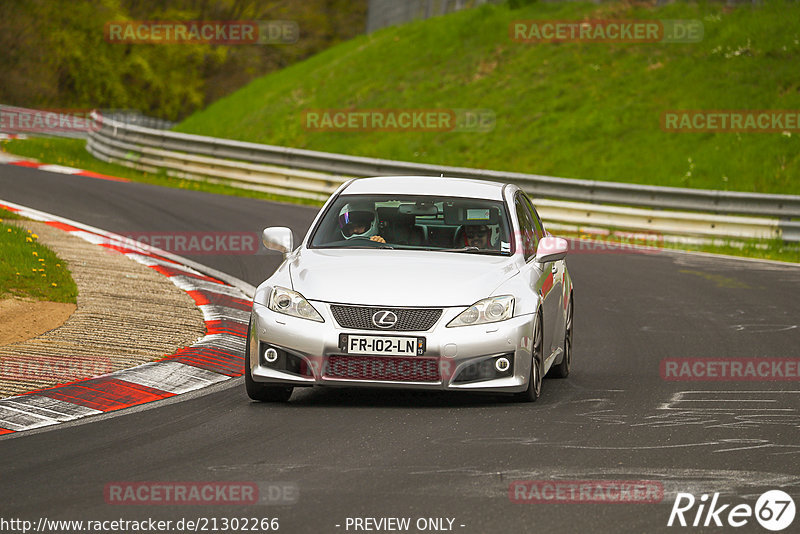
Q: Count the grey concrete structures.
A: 1